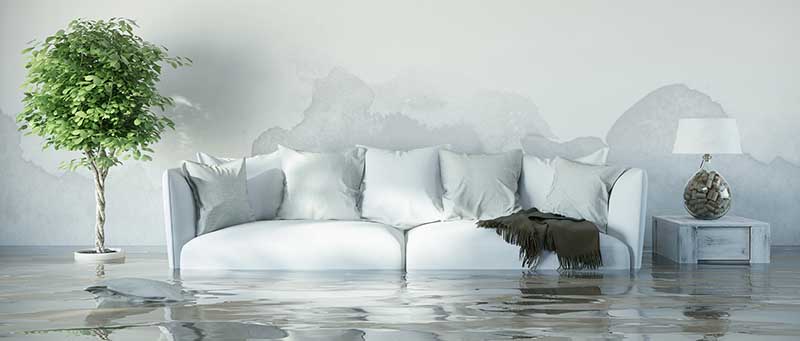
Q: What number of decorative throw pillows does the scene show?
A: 7